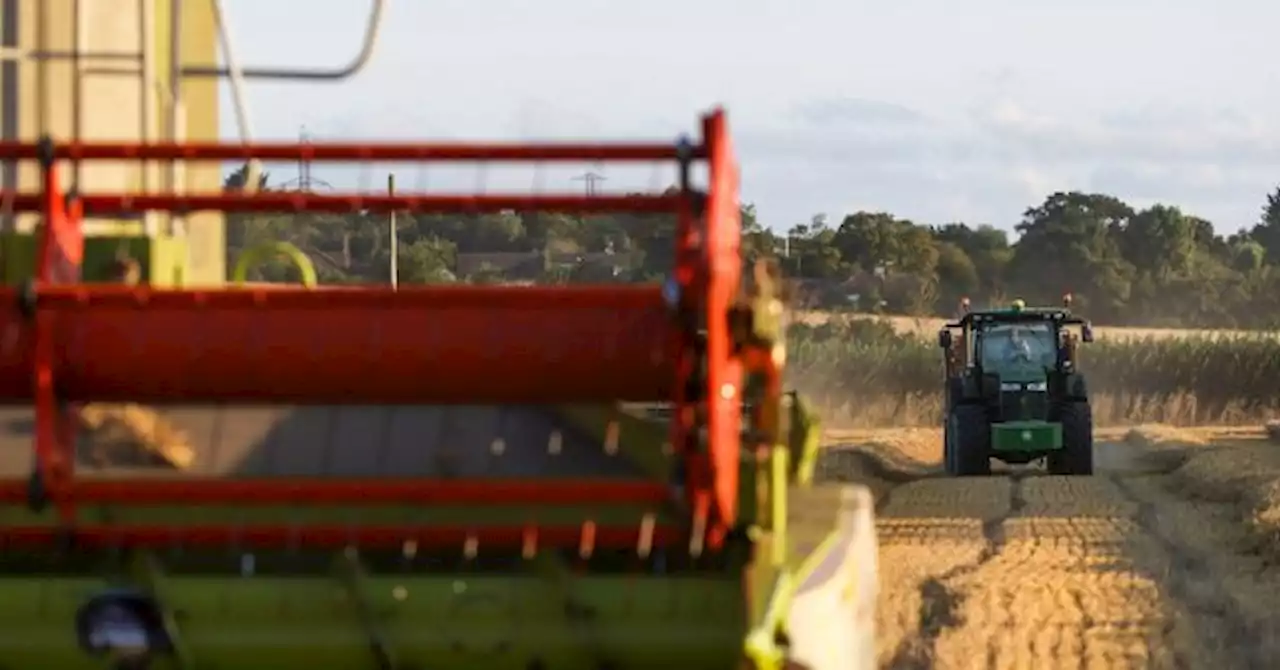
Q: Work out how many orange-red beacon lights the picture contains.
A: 2